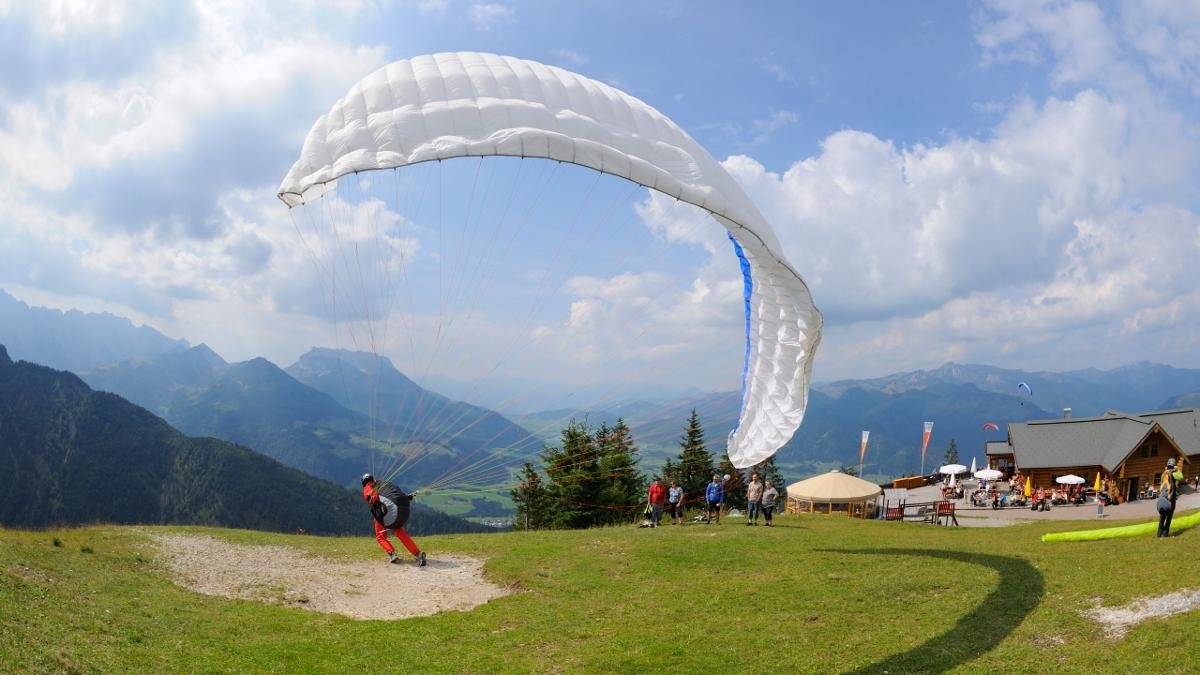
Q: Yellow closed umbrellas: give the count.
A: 2